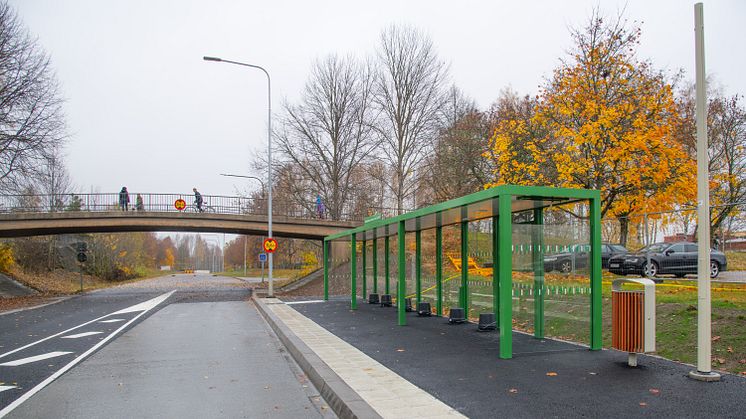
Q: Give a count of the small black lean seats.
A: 6